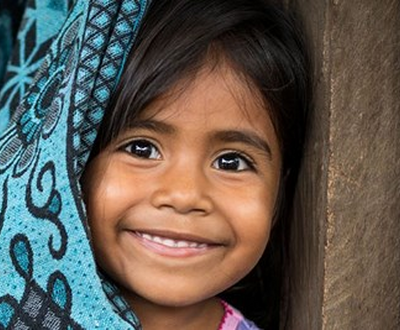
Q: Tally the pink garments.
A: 1